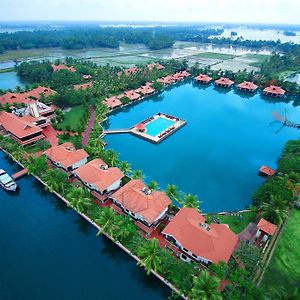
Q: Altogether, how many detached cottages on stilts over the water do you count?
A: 4